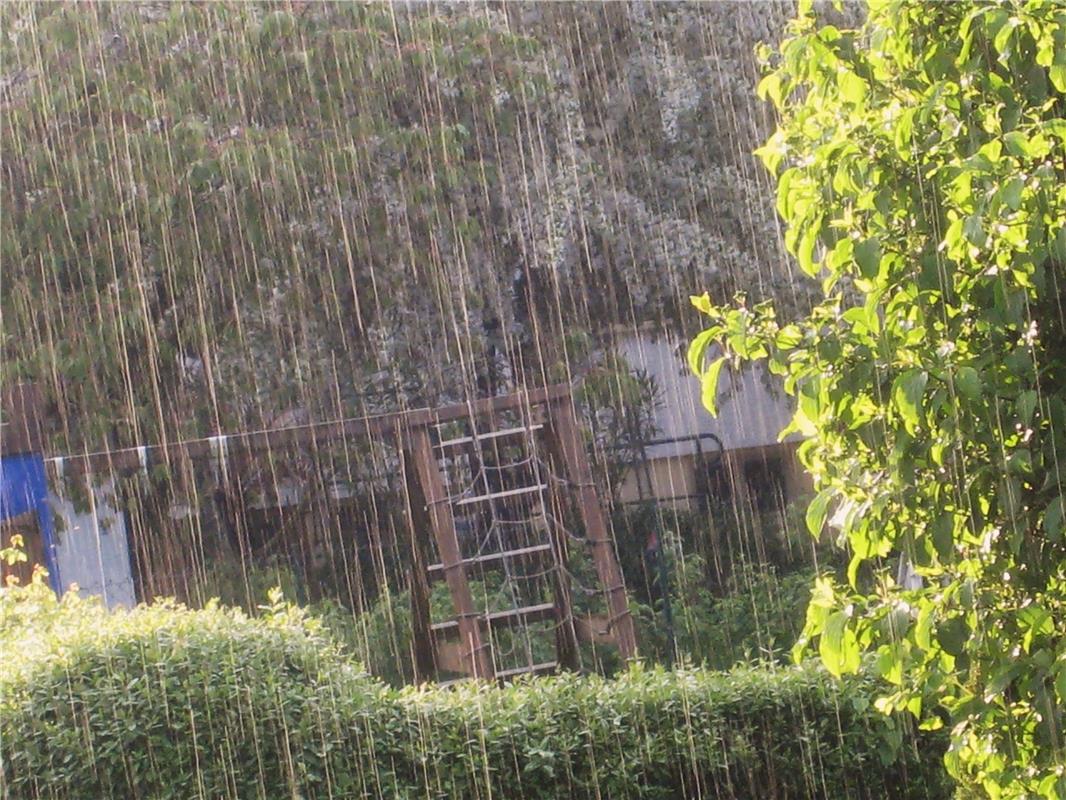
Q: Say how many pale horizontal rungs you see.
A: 5